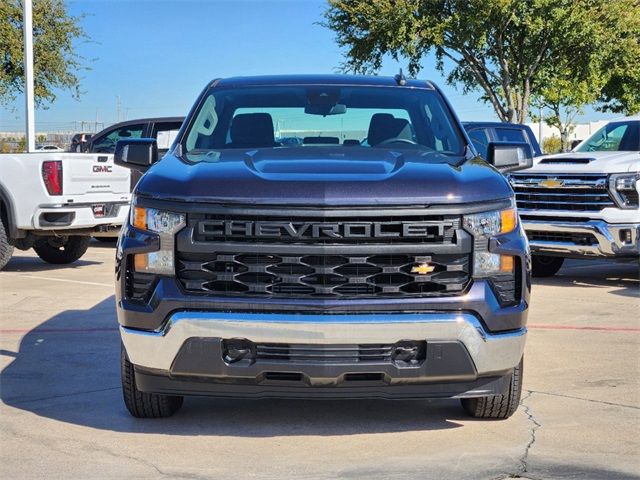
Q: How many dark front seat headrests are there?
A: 2